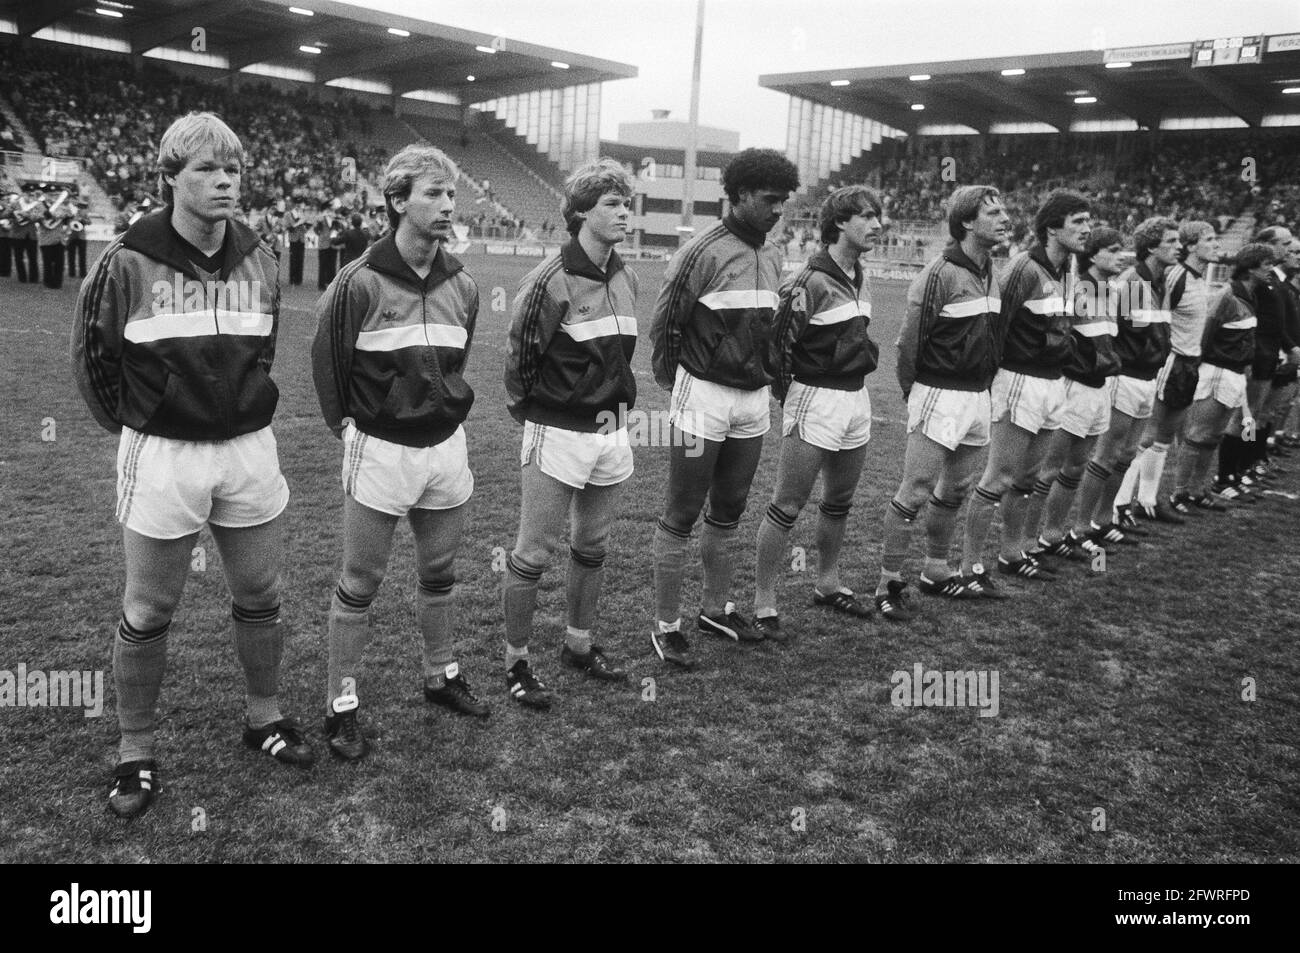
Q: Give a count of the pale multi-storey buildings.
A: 1